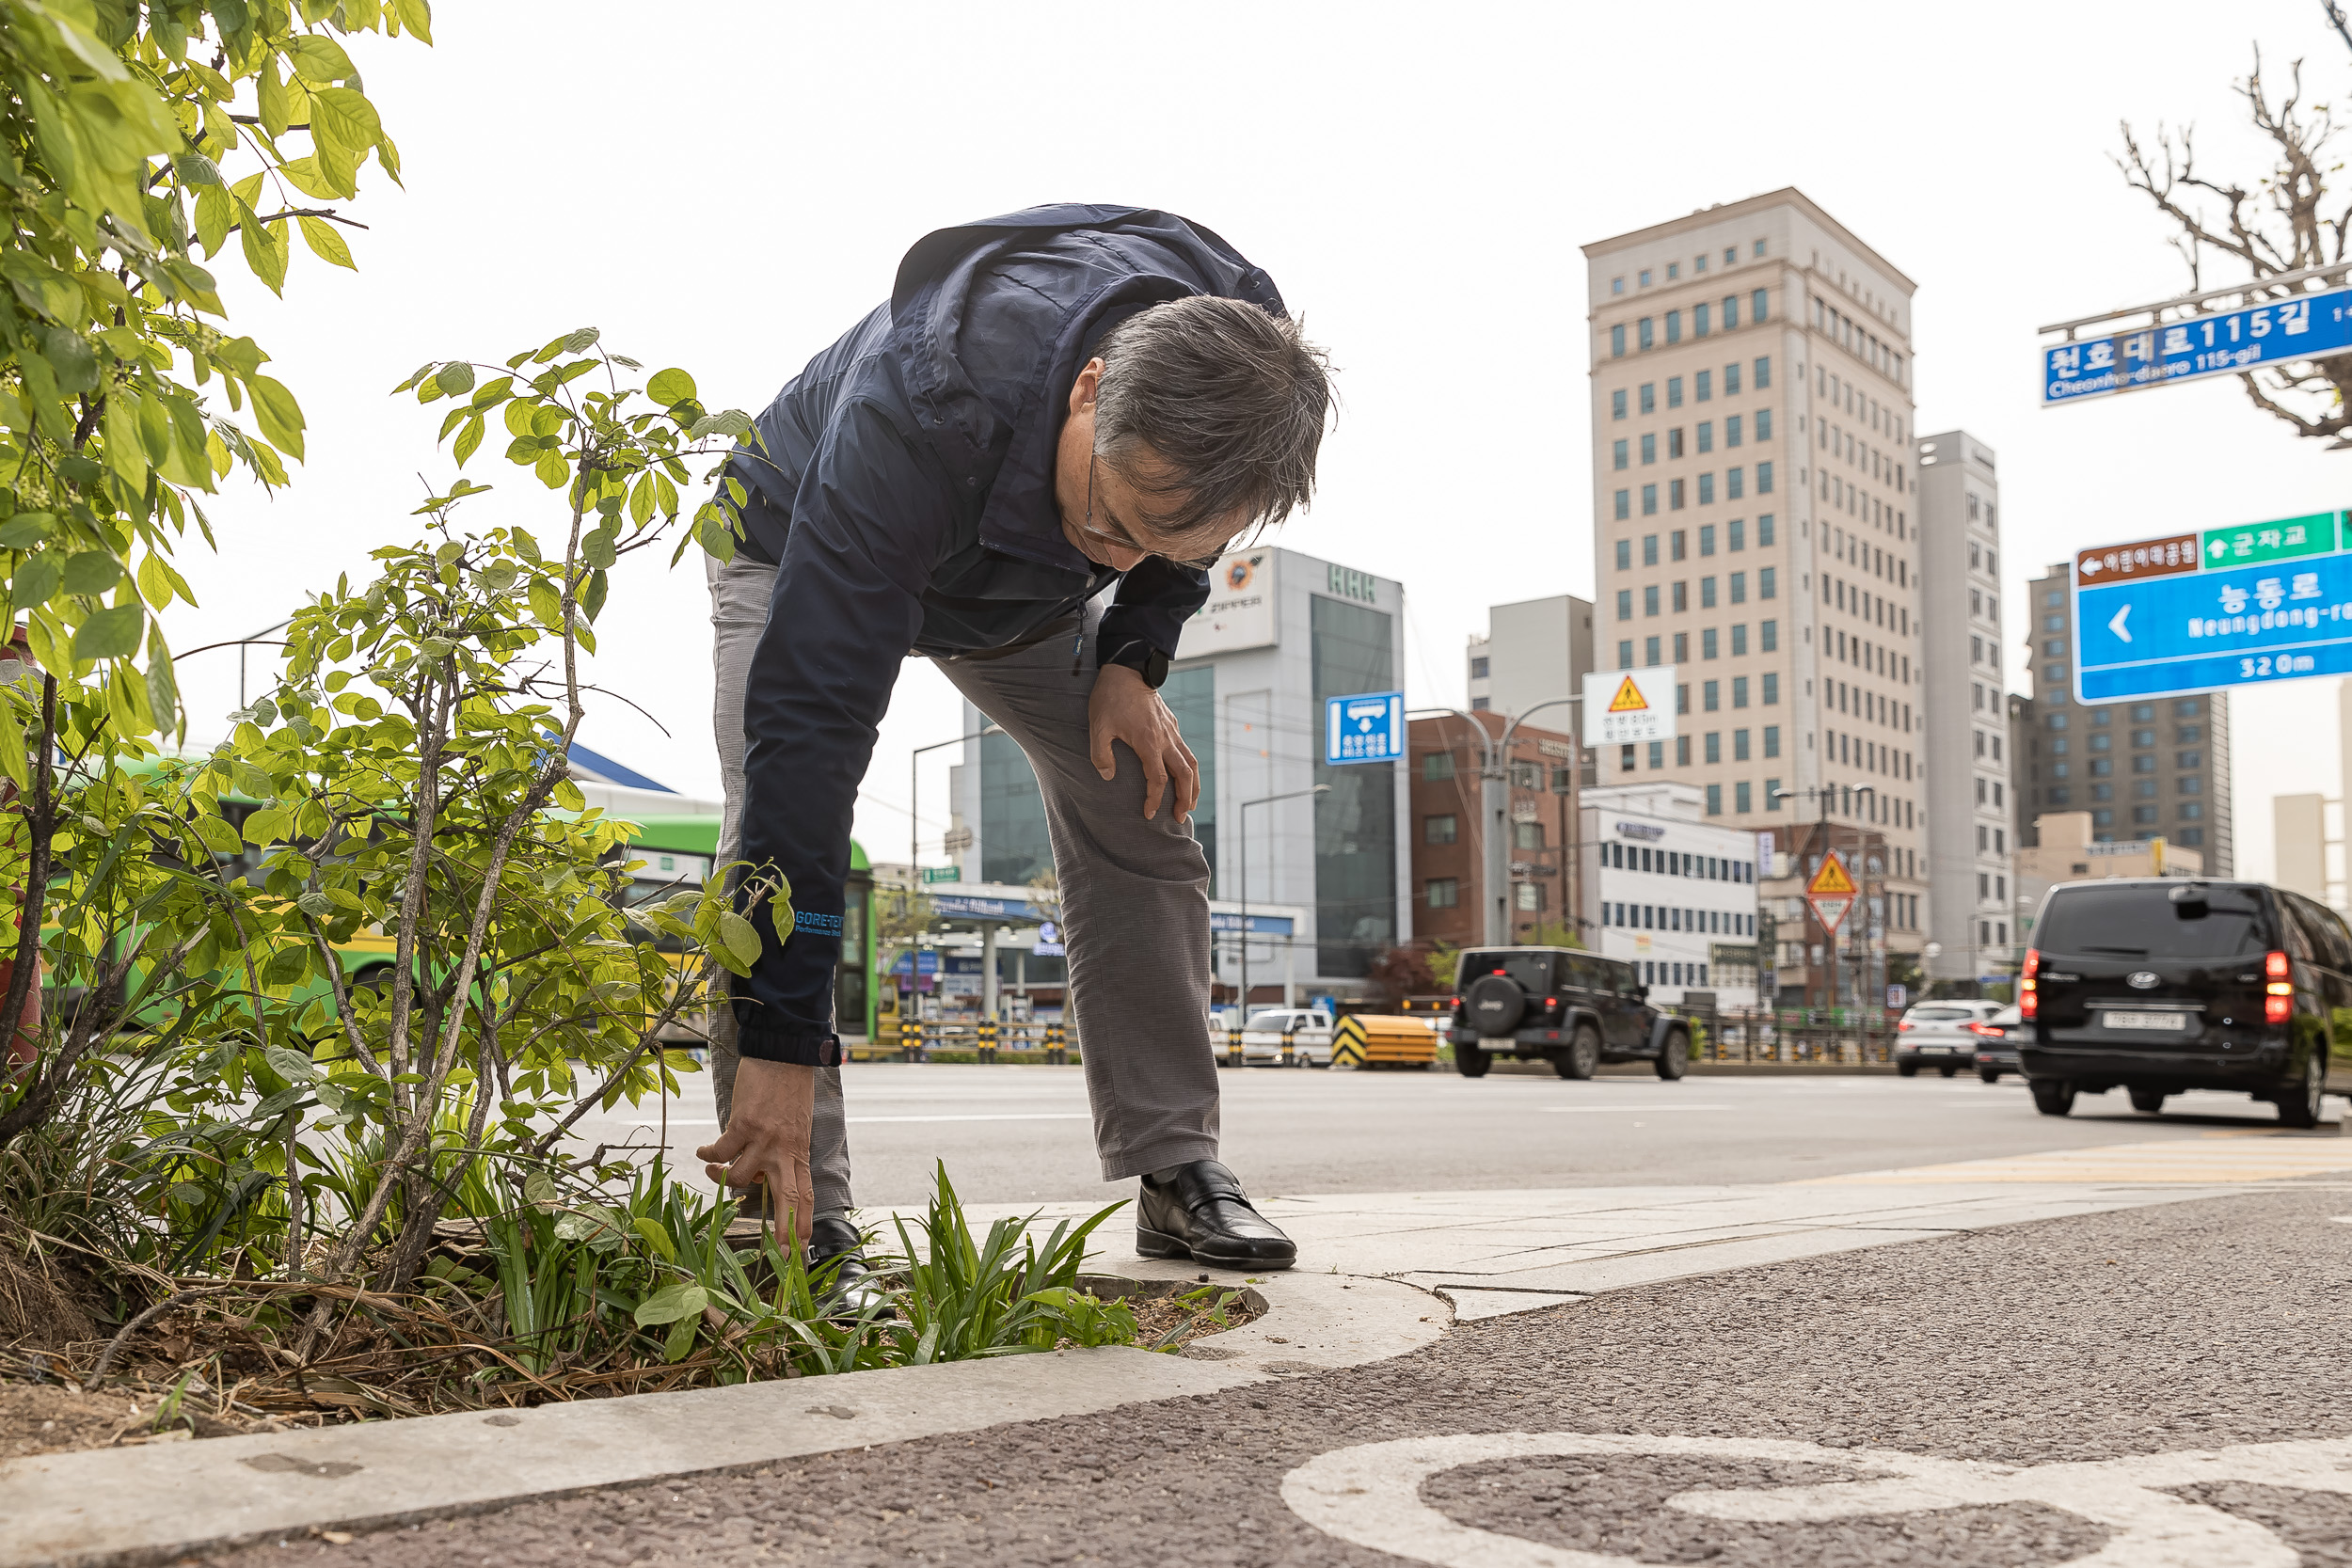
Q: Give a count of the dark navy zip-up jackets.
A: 1